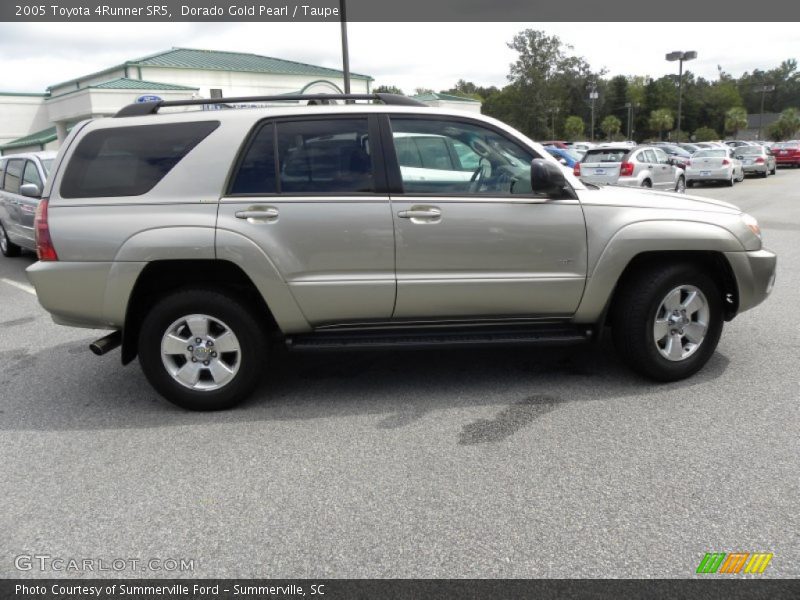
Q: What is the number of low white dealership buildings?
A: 1